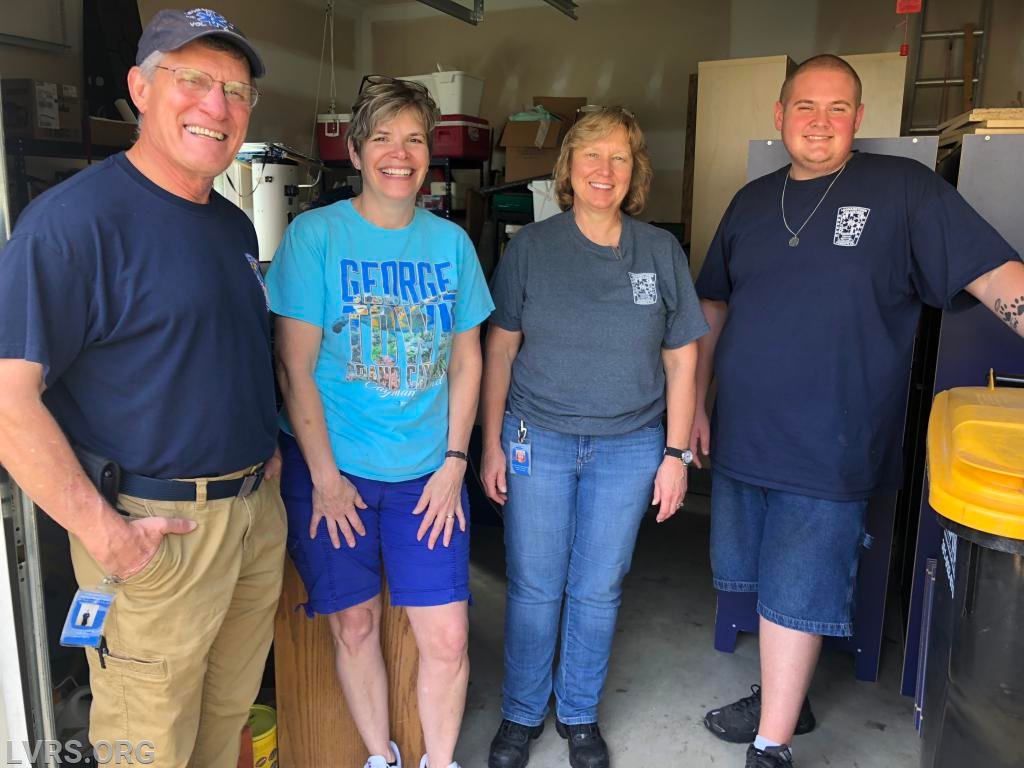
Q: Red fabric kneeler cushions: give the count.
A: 0